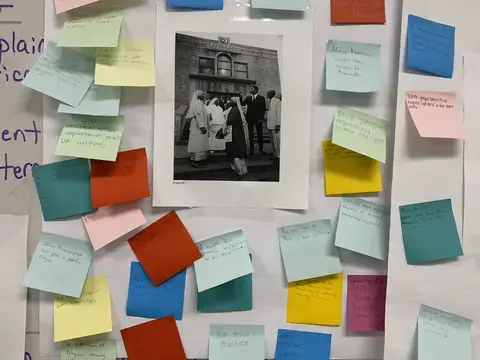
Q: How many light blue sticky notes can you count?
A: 10